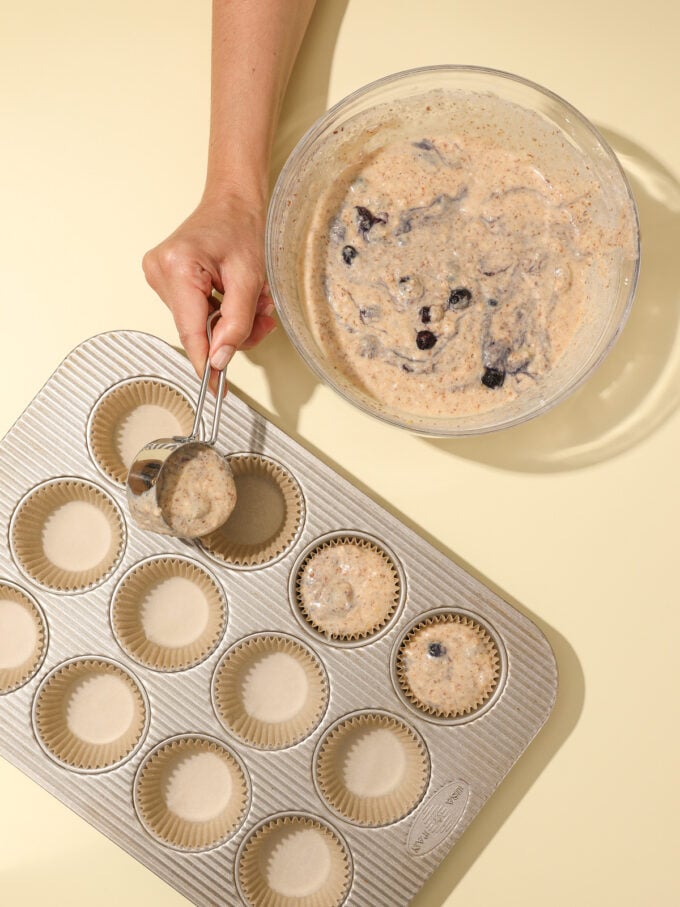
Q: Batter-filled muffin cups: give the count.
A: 2